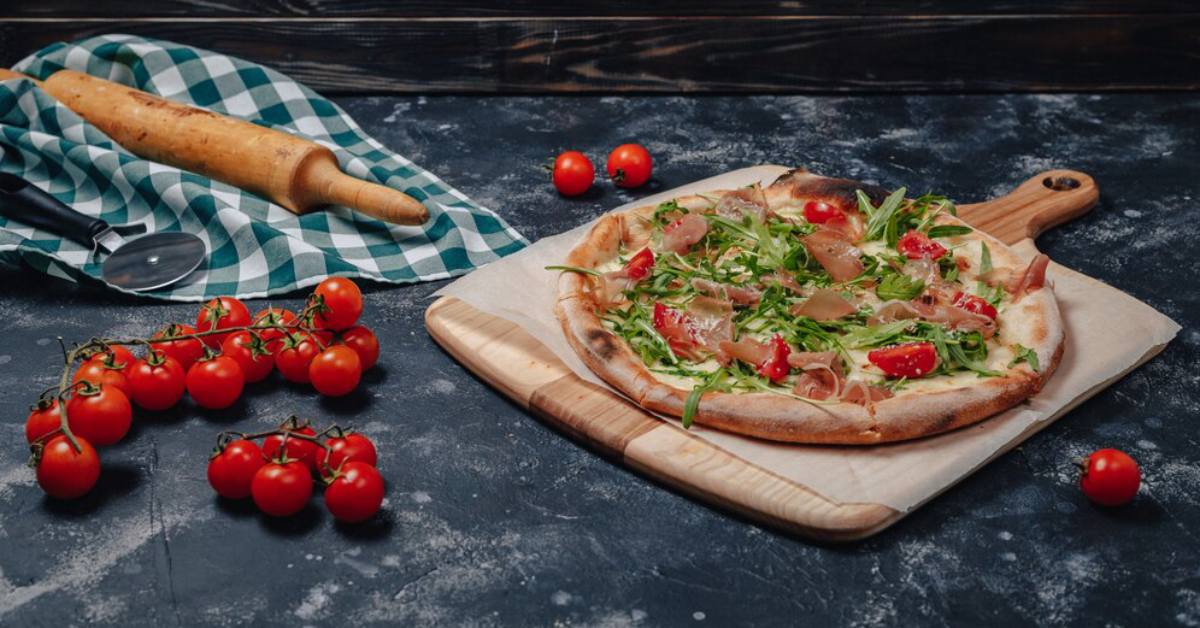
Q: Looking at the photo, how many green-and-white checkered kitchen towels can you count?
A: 1